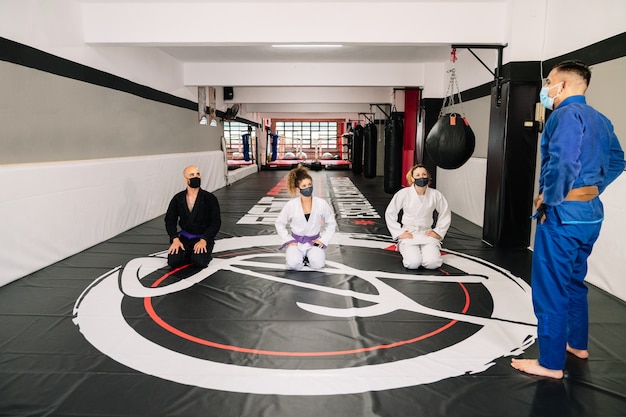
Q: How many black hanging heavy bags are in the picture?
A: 4